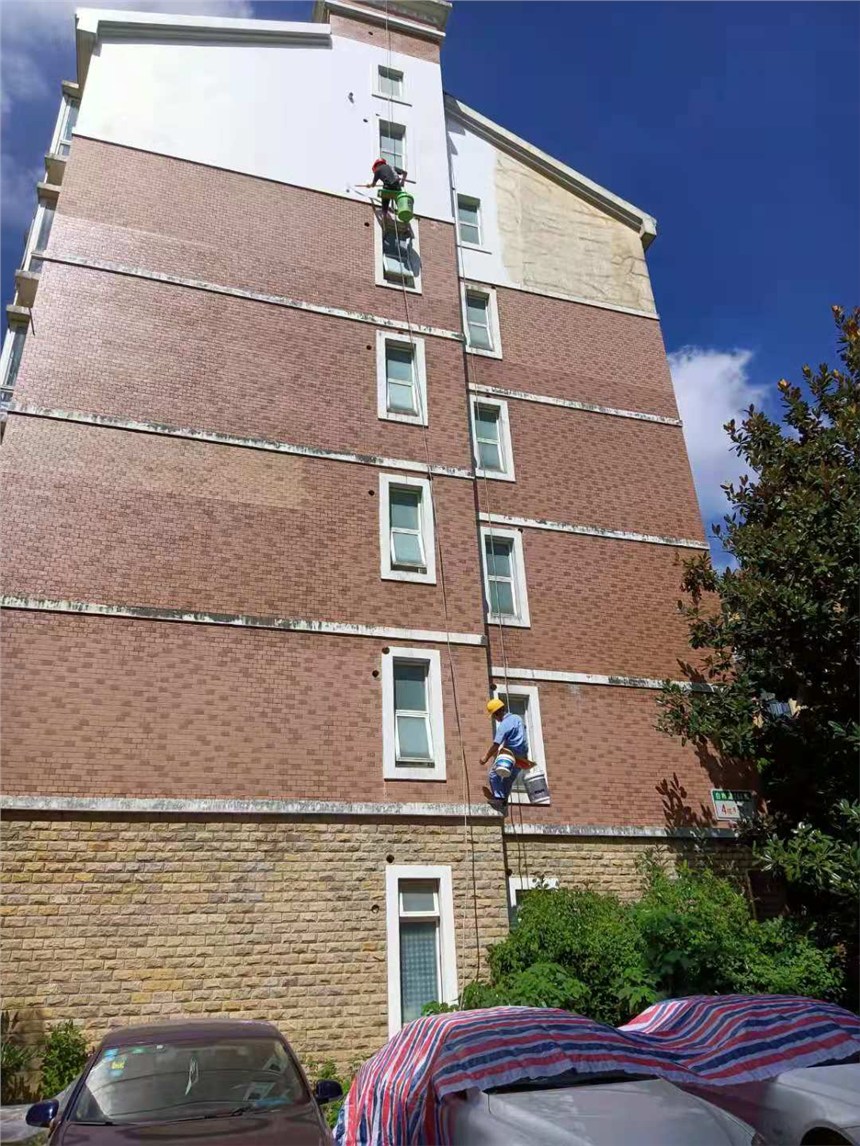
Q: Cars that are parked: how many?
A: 3